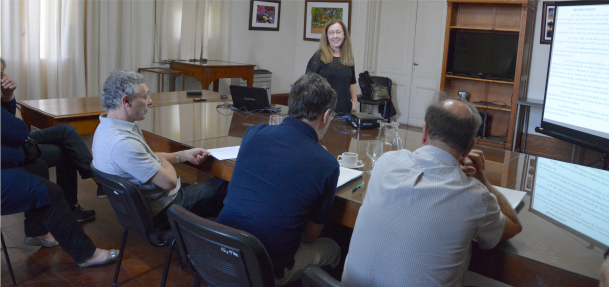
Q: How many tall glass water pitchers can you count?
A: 1